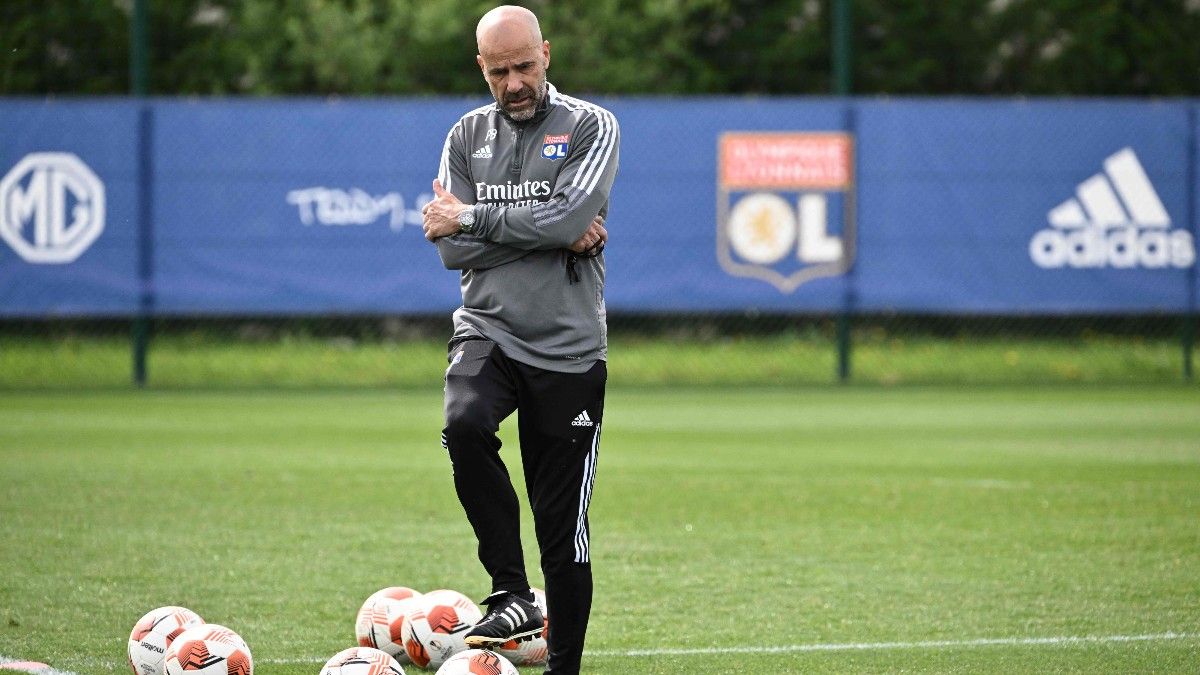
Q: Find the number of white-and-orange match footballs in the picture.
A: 7